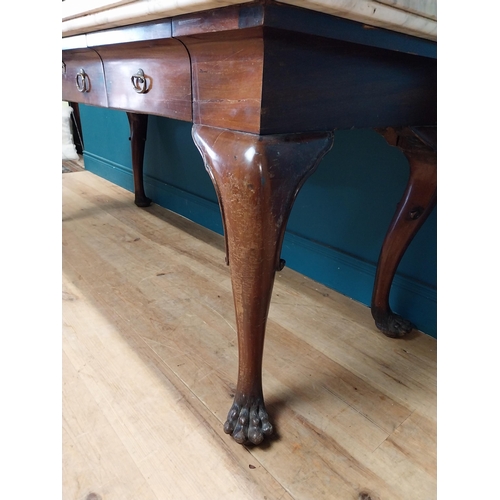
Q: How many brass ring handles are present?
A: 2